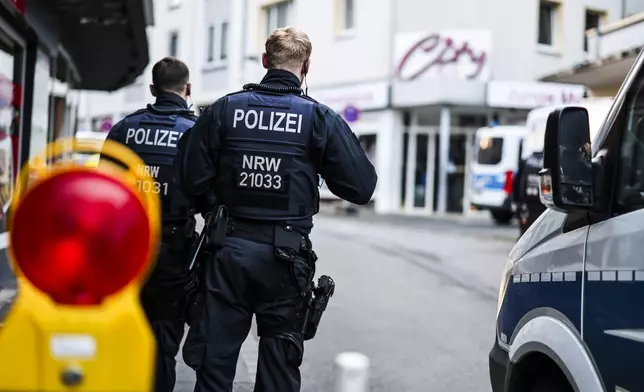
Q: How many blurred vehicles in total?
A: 2